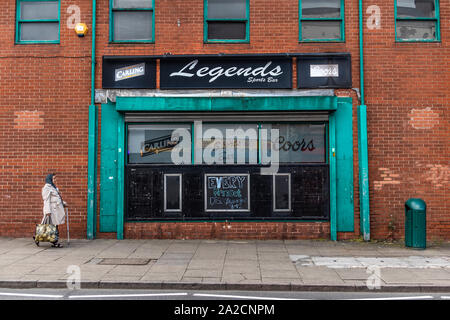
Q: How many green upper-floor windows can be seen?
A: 5